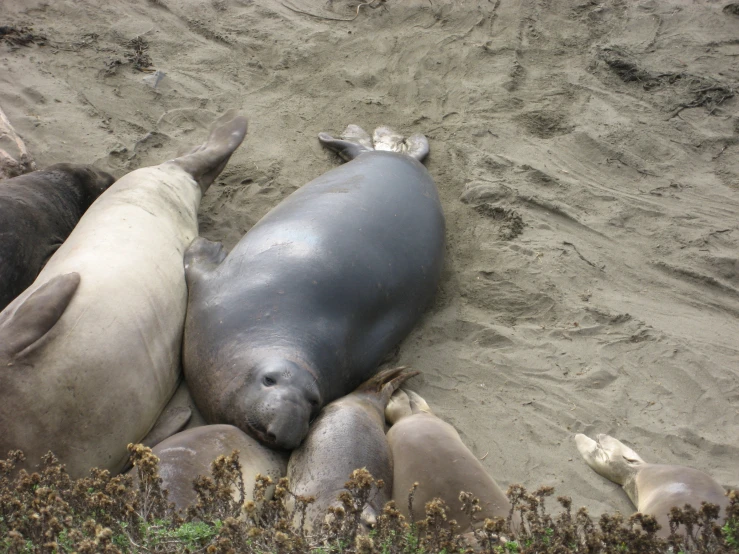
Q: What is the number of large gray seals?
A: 1